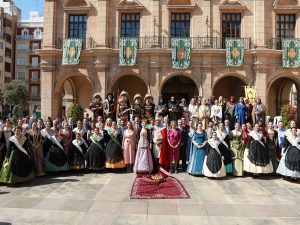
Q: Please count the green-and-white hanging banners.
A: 5